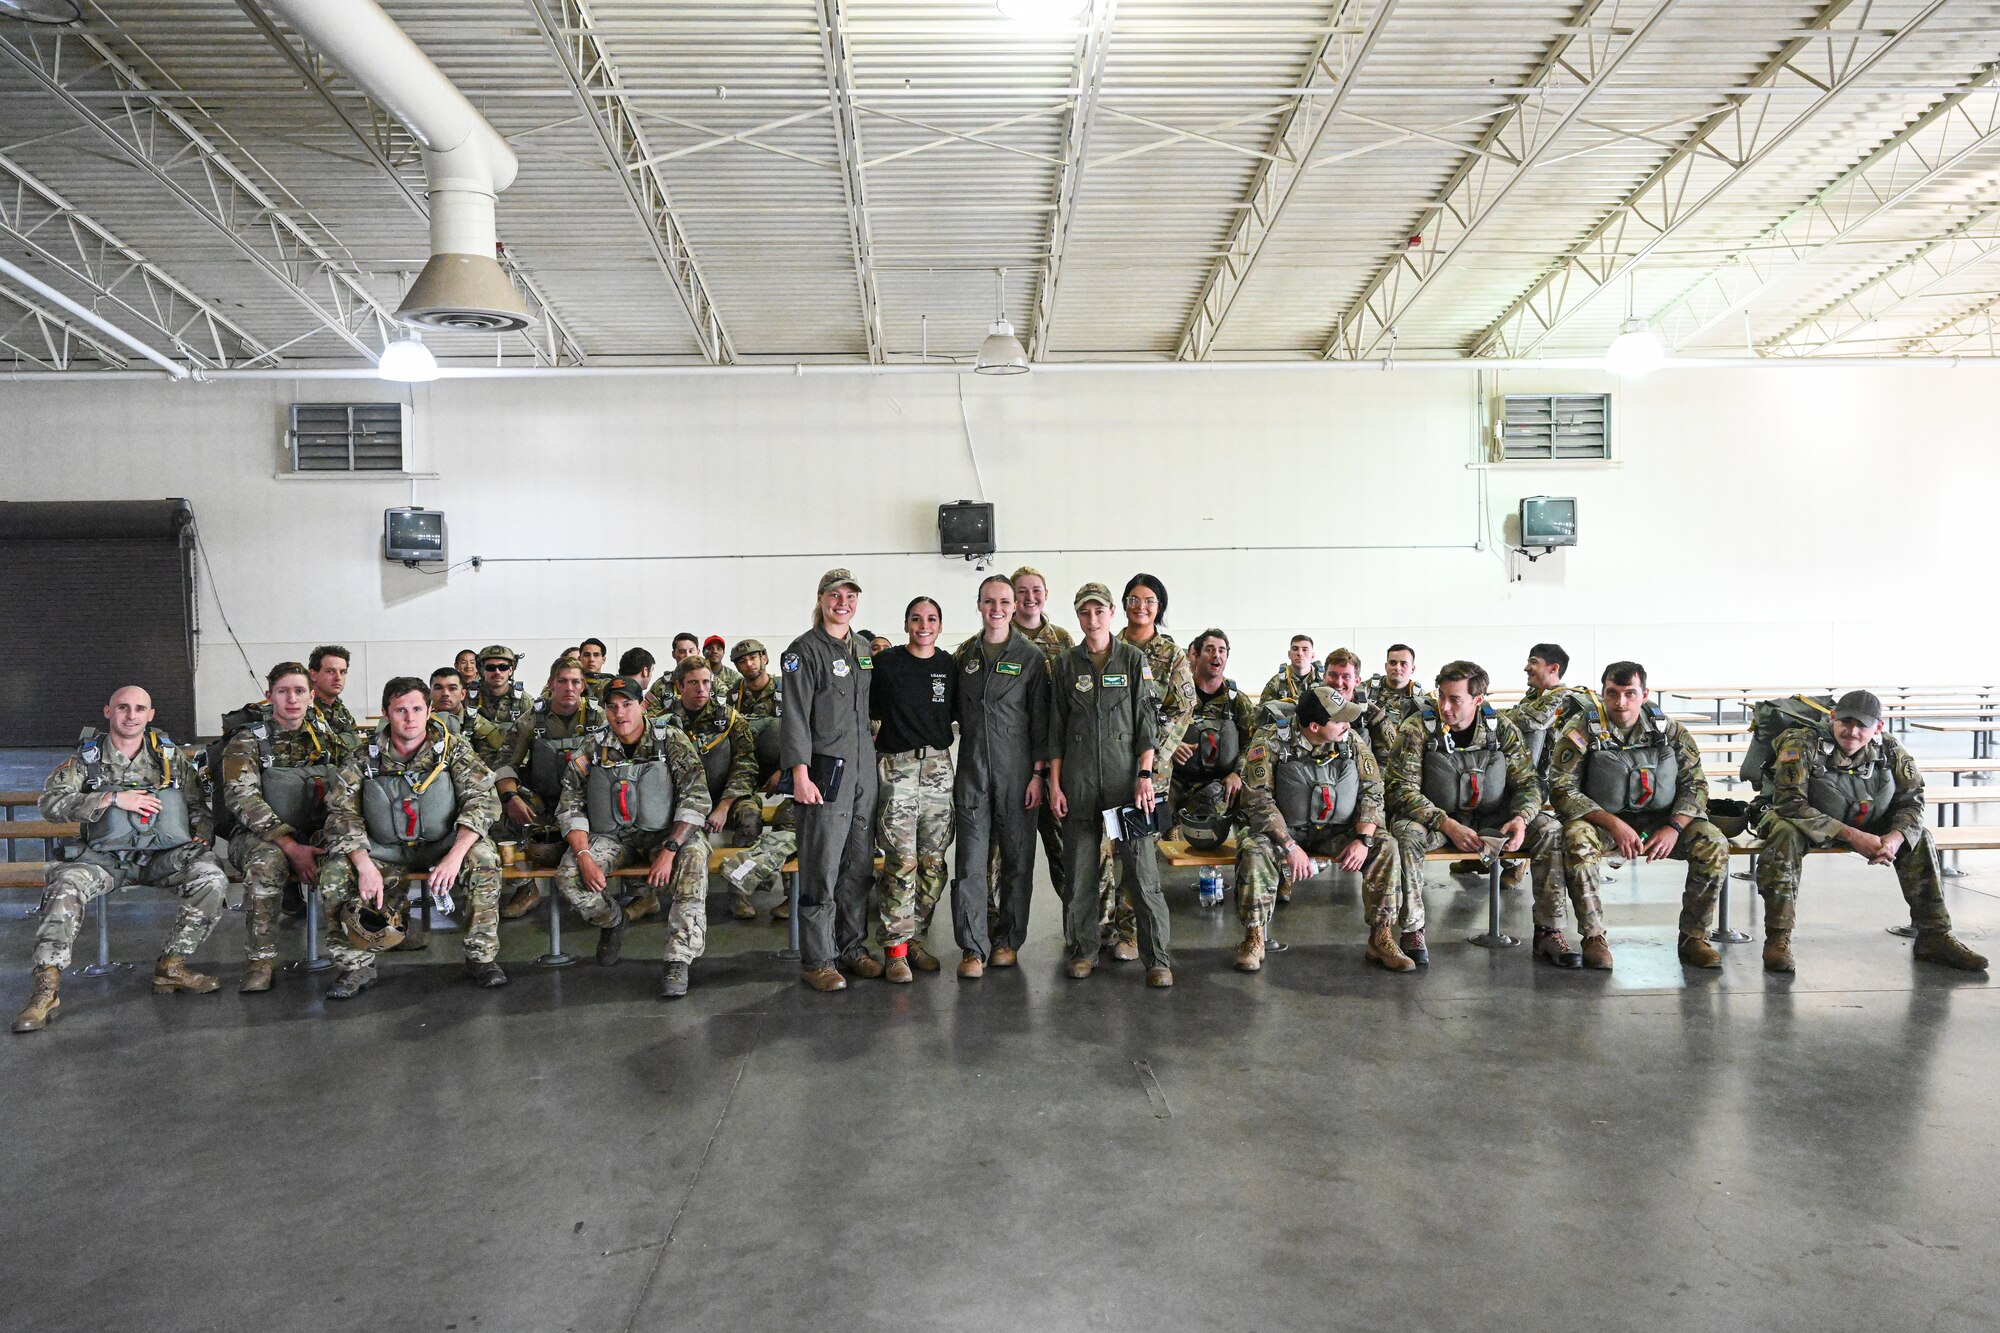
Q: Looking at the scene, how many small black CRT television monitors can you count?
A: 3